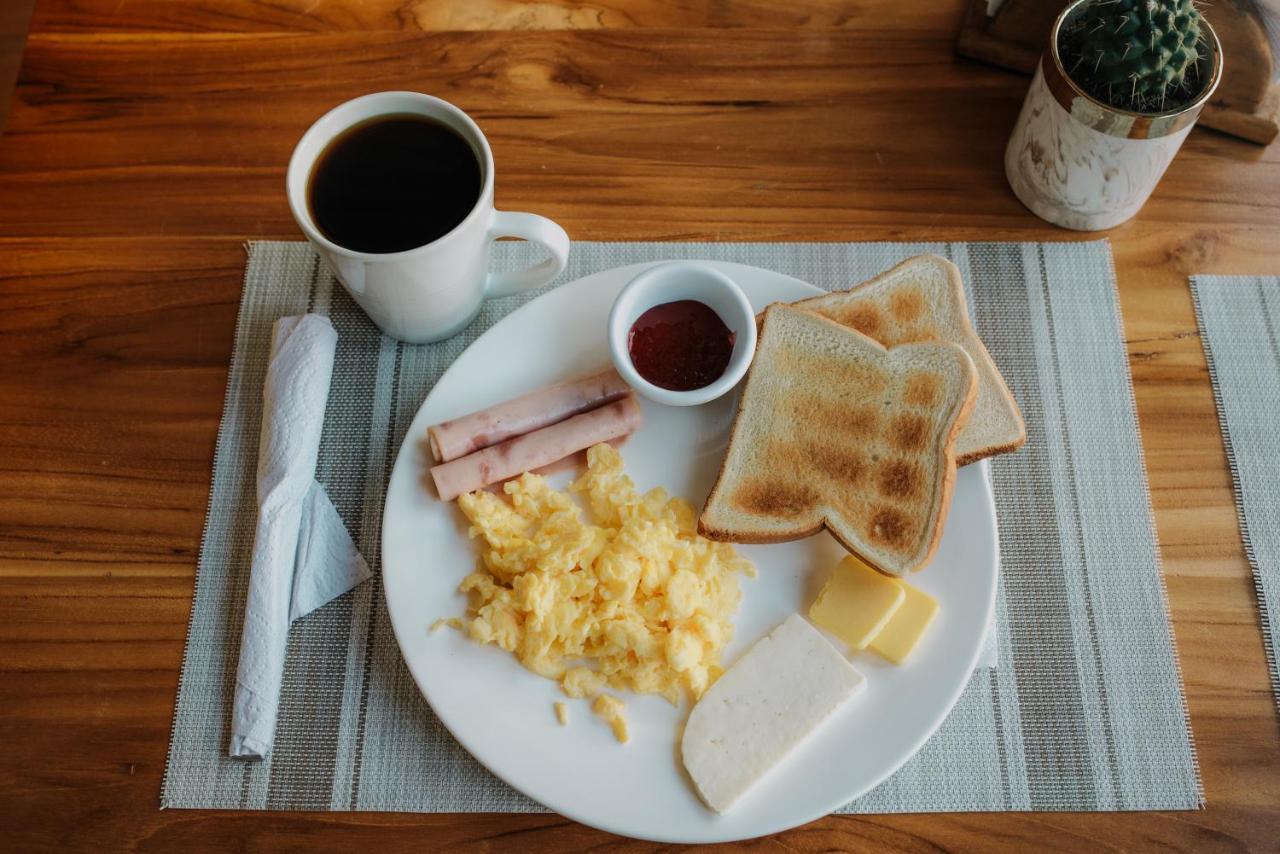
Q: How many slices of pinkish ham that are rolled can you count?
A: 2